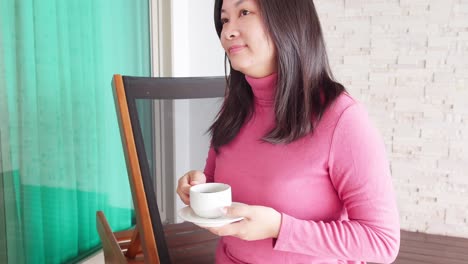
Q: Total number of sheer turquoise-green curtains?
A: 1